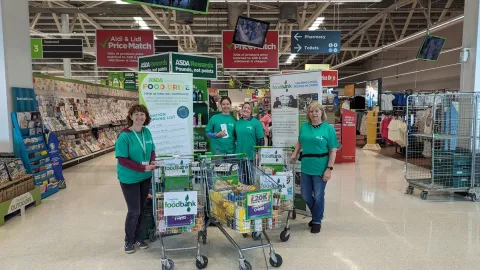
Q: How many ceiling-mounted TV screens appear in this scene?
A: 3